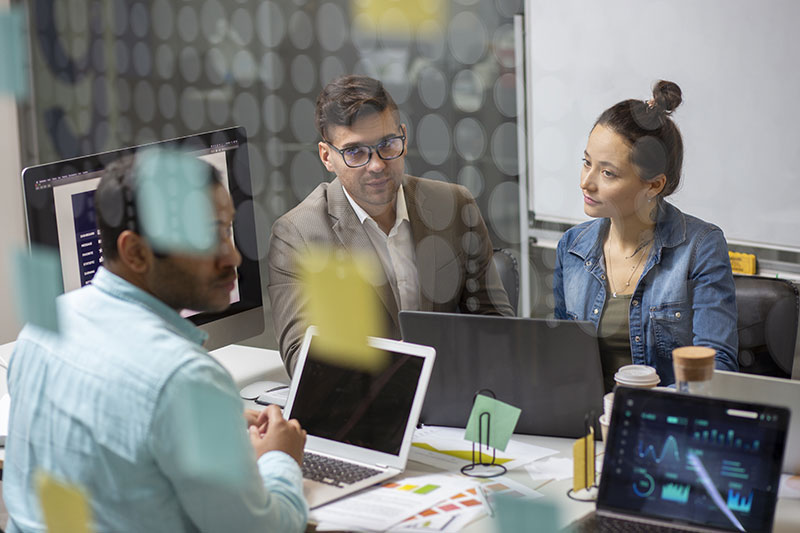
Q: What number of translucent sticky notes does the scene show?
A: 8